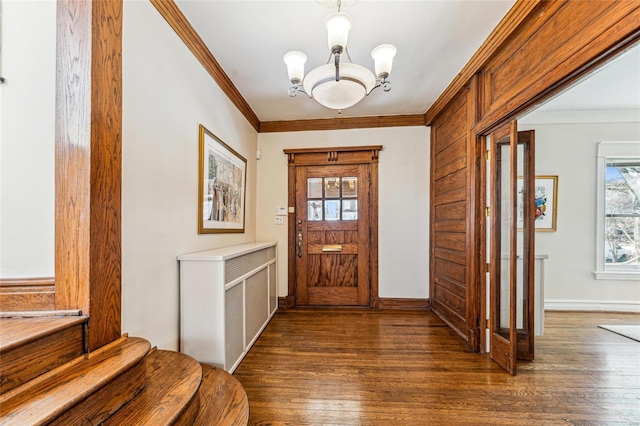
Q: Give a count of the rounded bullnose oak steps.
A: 3